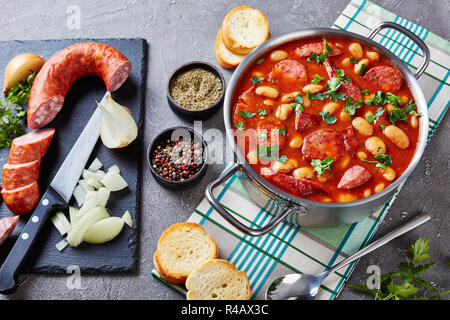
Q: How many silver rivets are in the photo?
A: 3